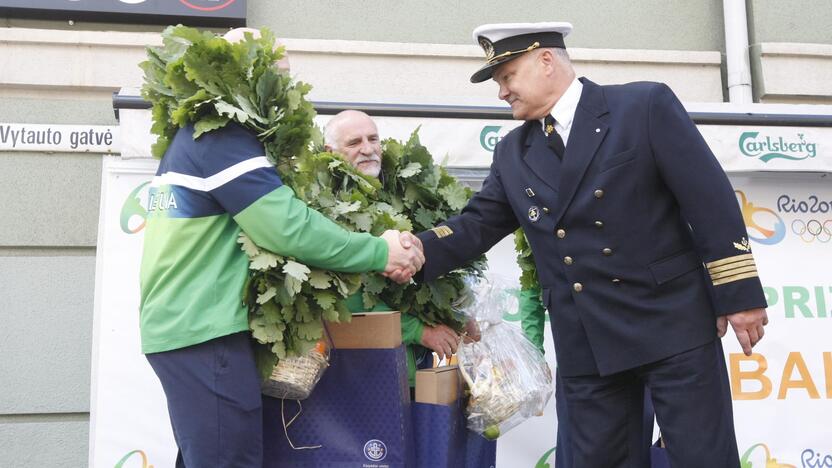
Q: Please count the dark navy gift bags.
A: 3